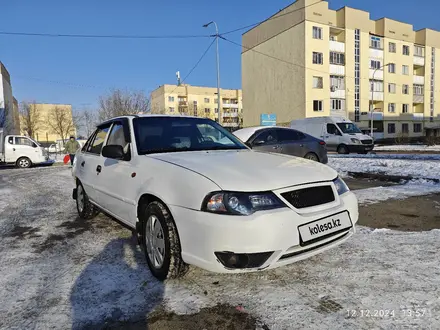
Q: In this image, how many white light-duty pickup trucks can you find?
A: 1